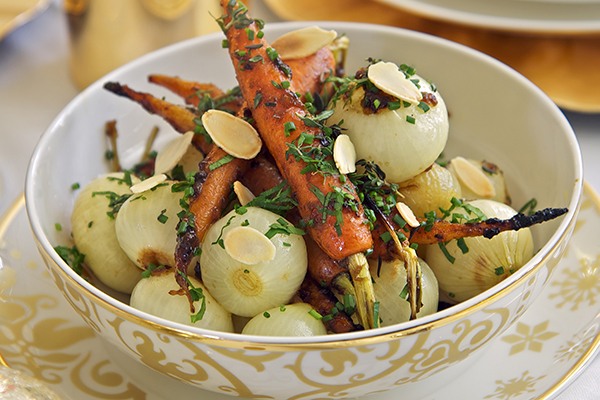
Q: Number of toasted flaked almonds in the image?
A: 10